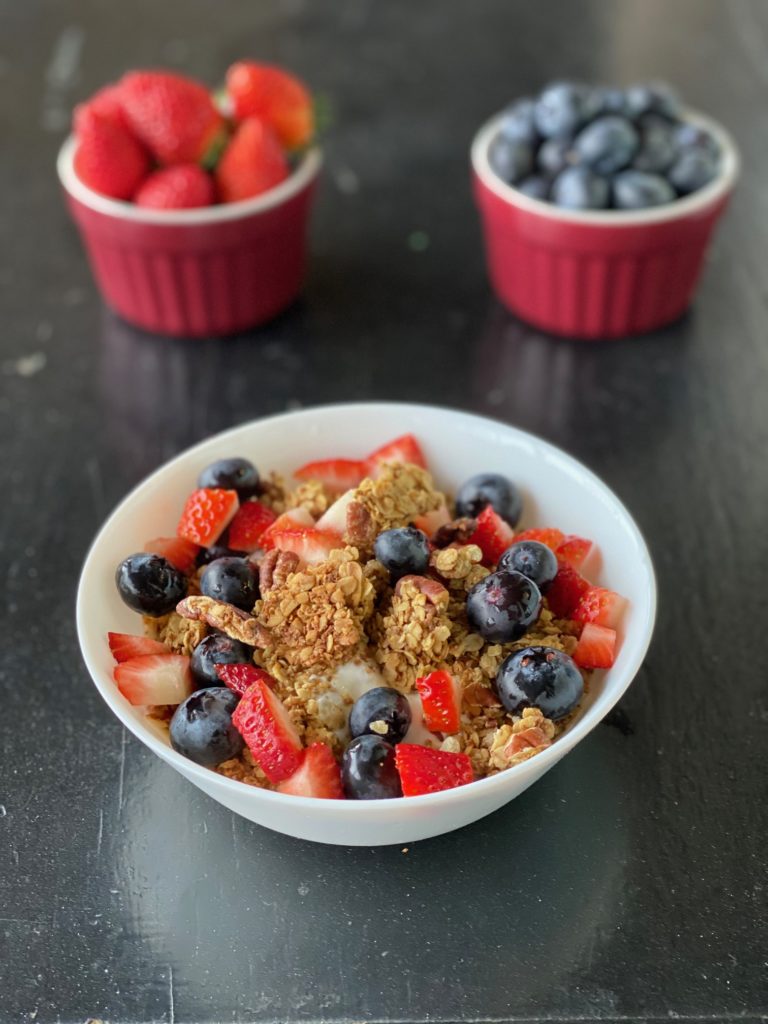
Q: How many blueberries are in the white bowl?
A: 13